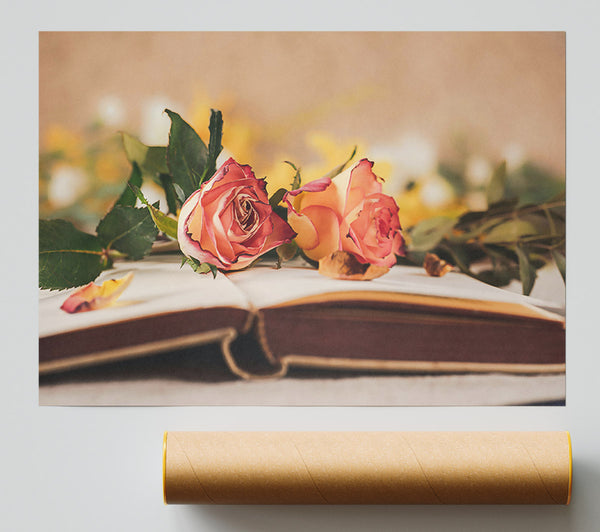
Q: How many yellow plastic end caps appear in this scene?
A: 2